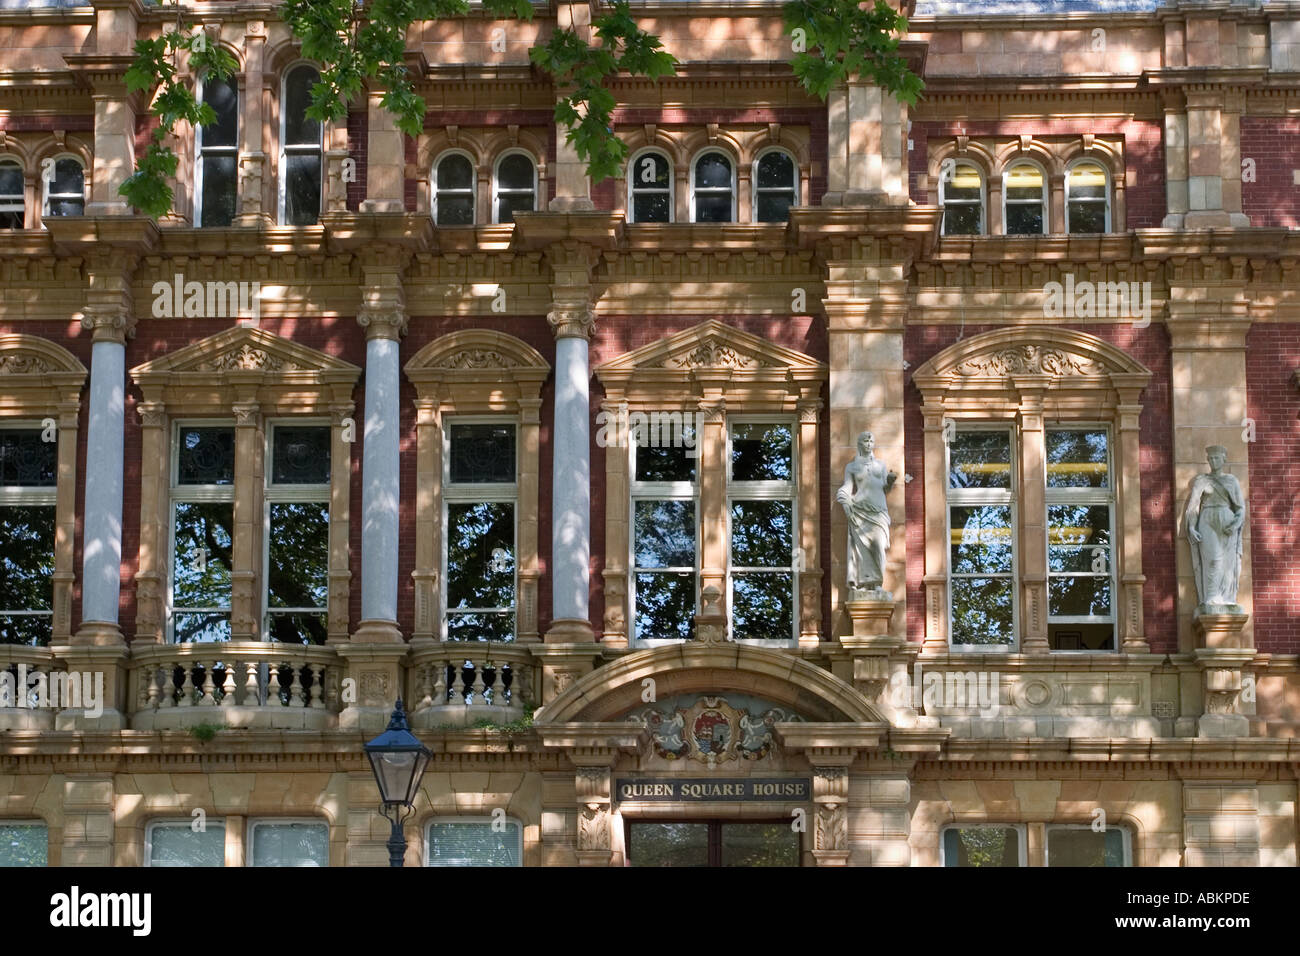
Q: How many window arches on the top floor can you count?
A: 12